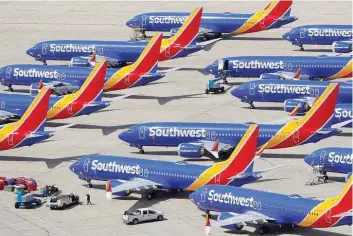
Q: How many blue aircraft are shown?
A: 13